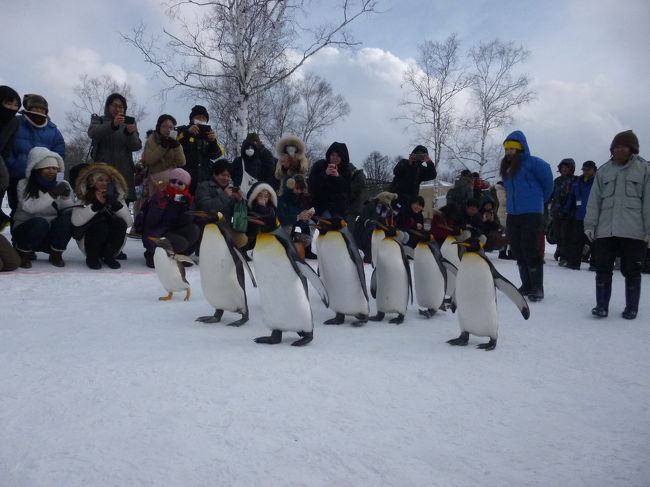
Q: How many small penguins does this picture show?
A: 1